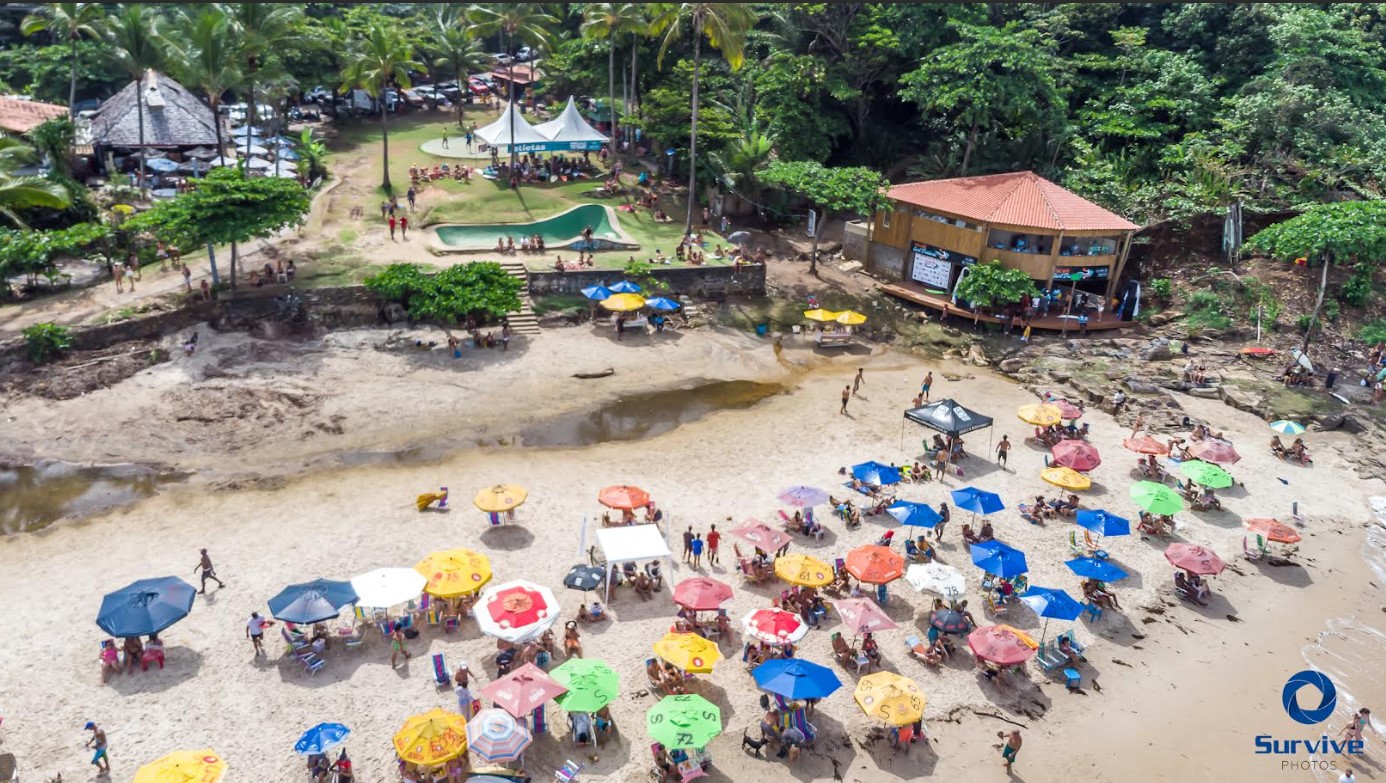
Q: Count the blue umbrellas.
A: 14